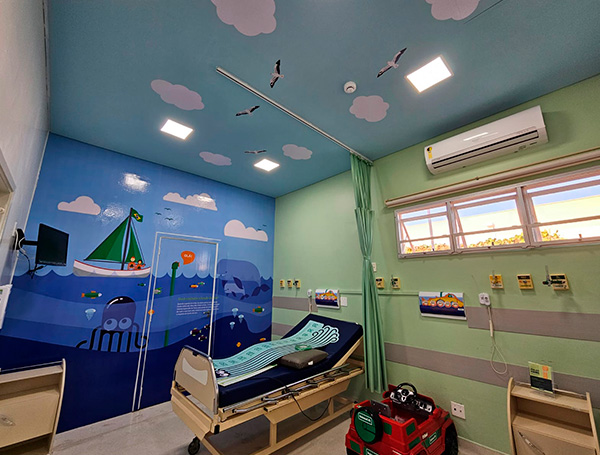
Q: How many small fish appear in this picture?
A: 13